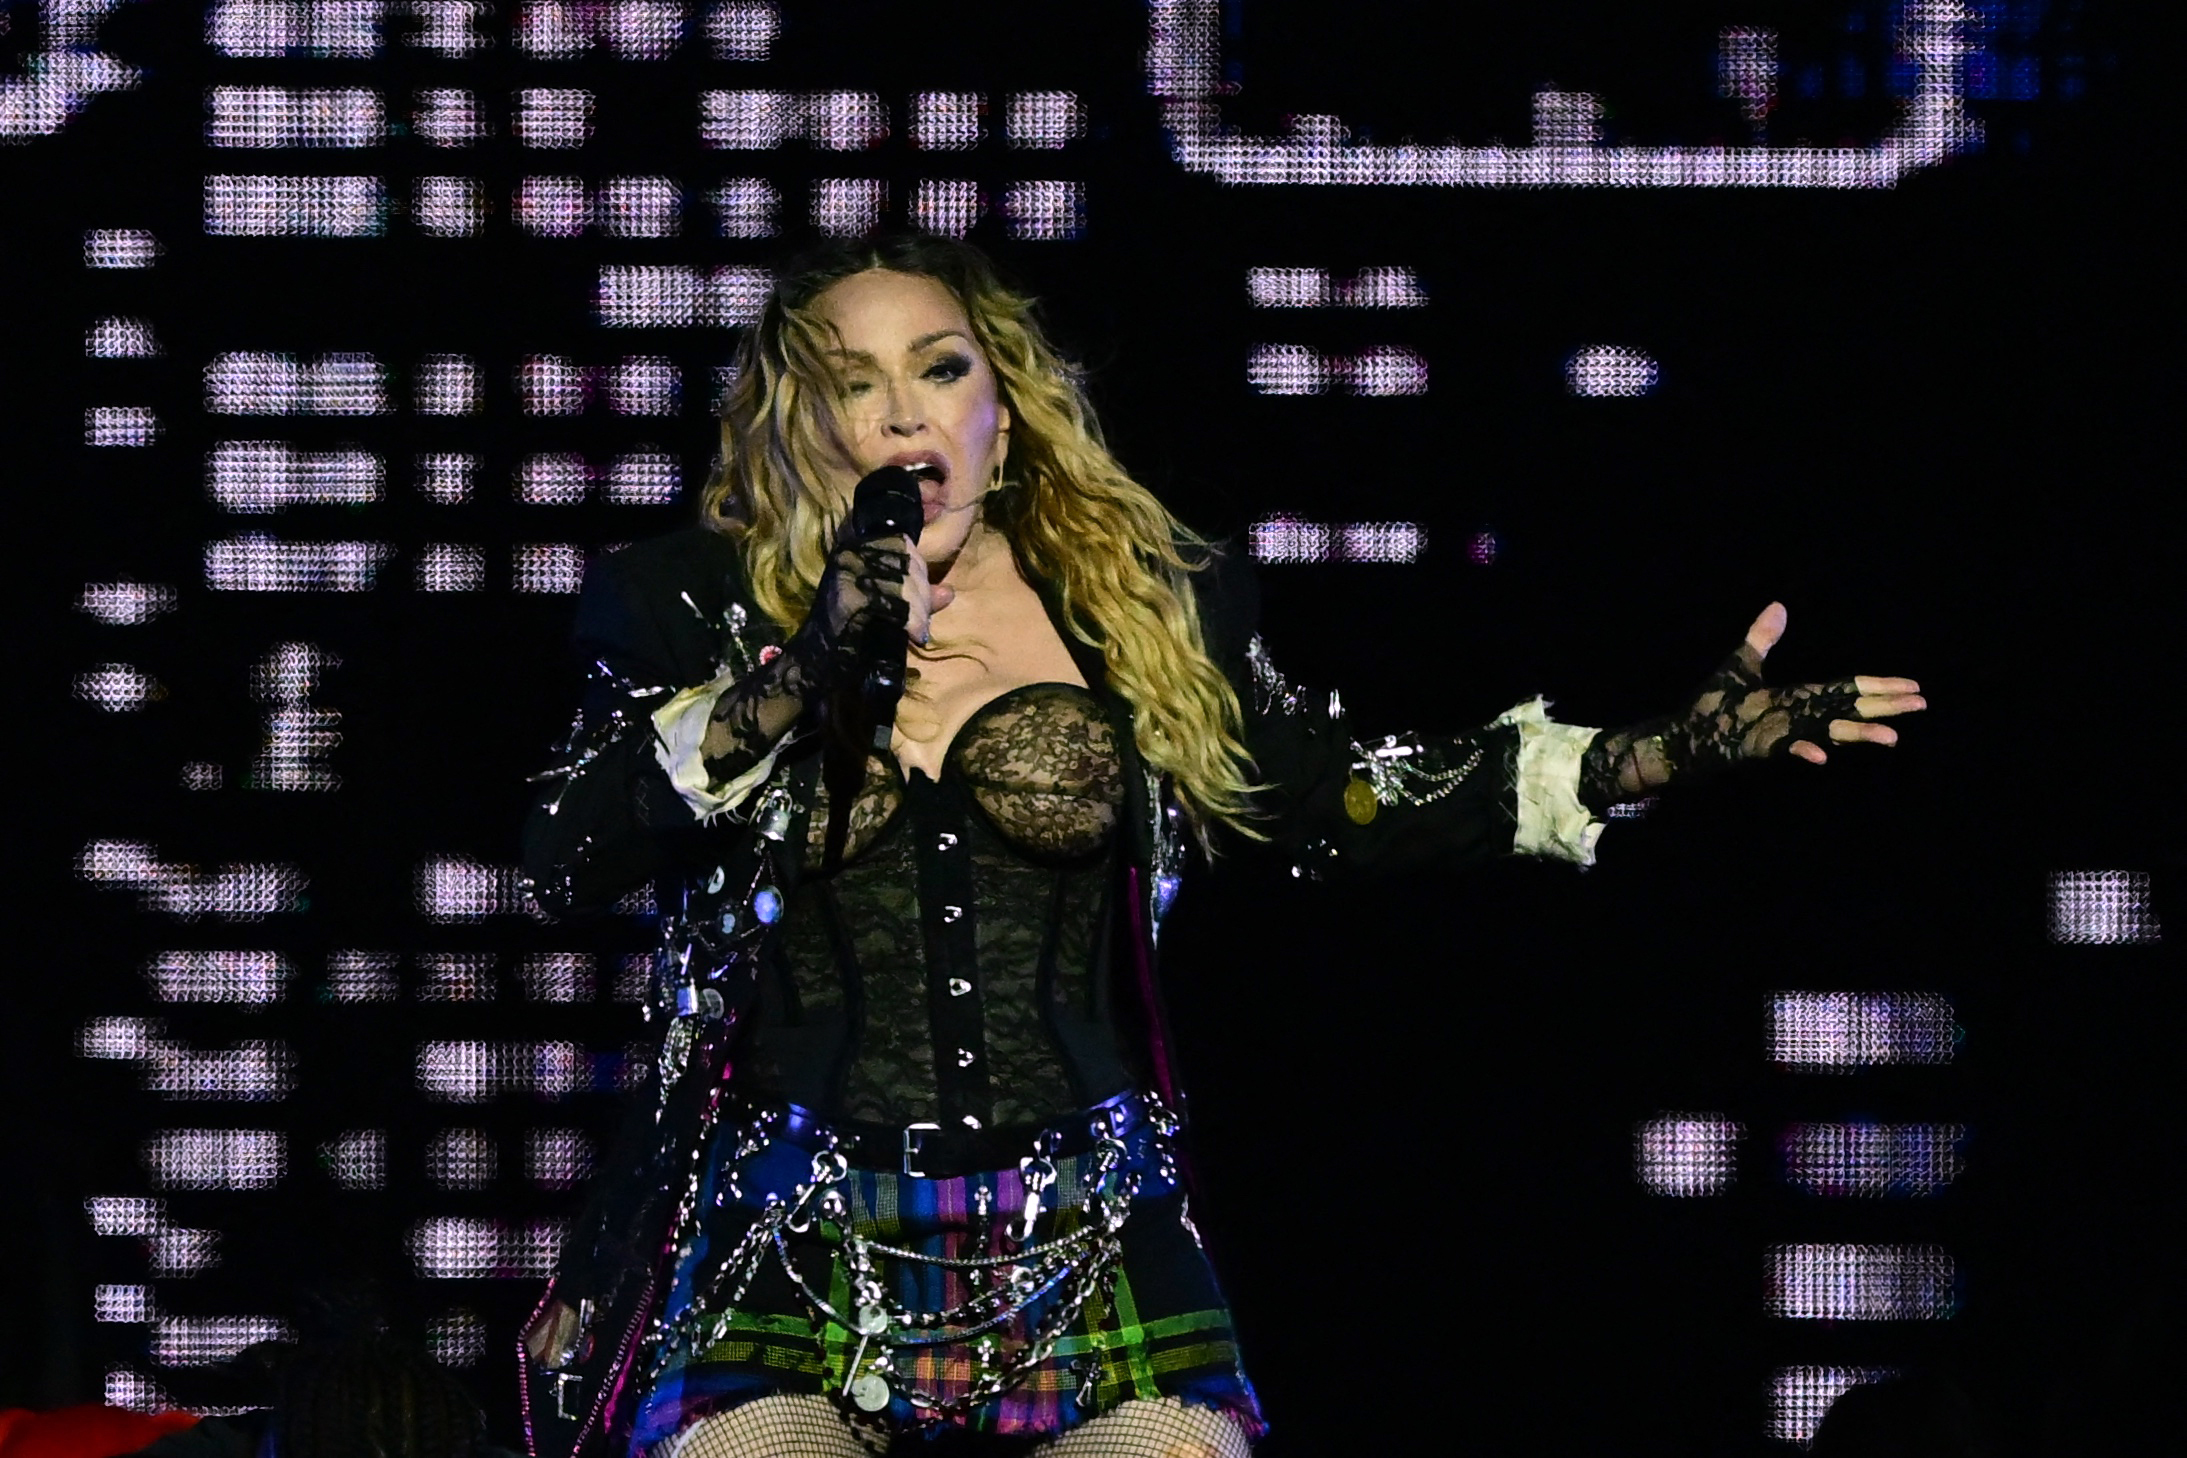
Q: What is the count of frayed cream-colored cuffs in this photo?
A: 2